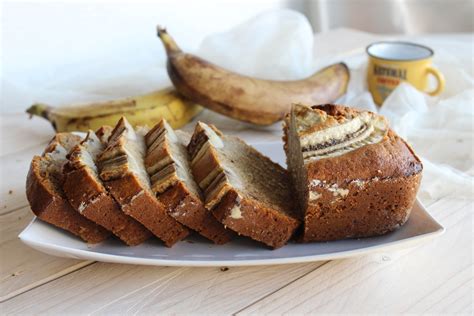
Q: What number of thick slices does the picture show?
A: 5